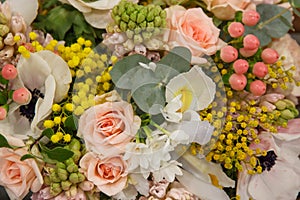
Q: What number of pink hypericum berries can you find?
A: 13